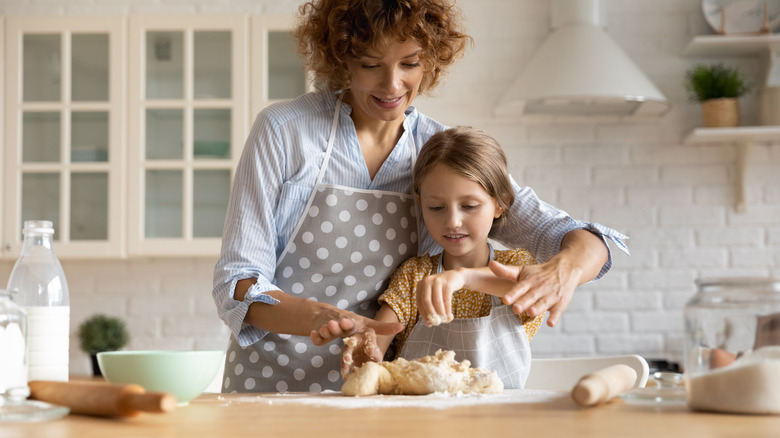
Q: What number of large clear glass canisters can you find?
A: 2